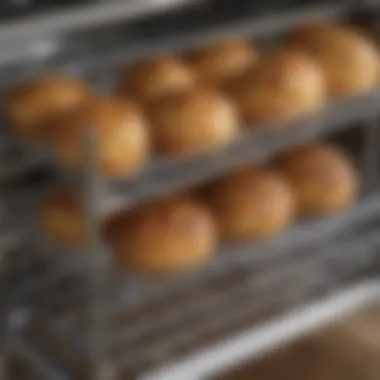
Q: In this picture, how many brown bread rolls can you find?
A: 11